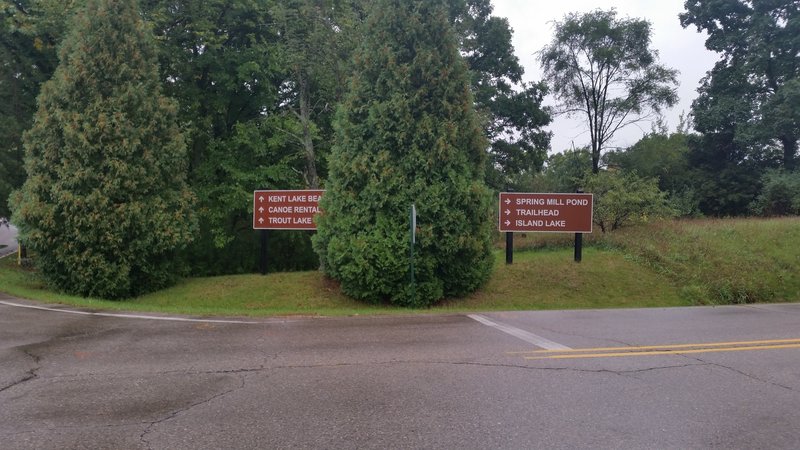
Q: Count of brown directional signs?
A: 2